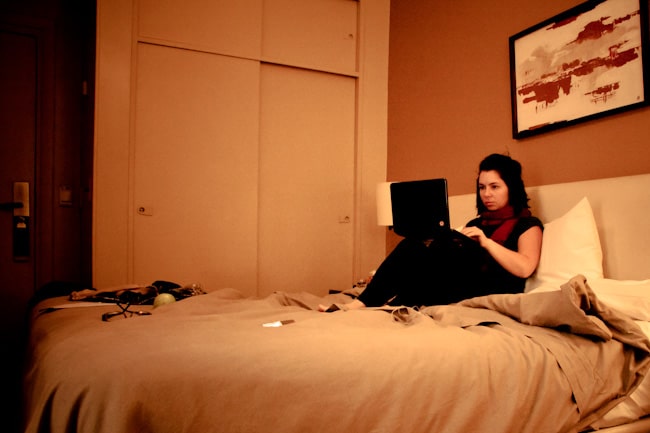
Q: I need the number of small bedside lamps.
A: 1